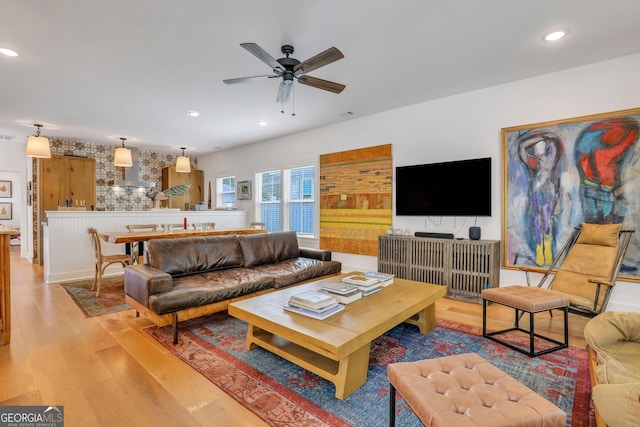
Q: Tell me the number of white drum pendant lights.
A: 3